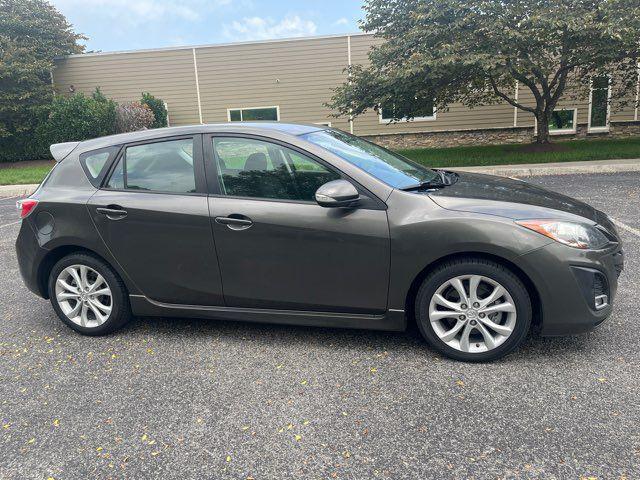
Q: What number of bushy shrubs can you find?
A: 3